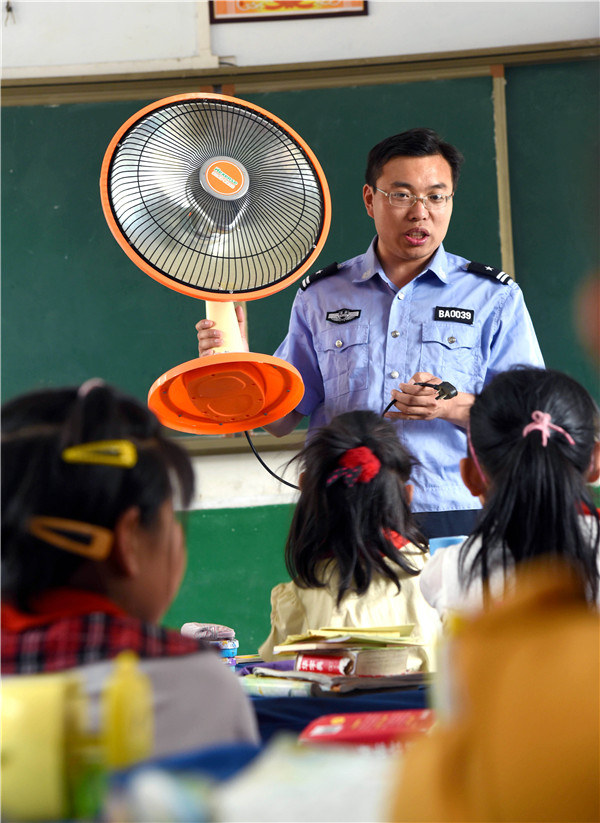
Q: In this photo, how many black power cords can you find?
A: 1